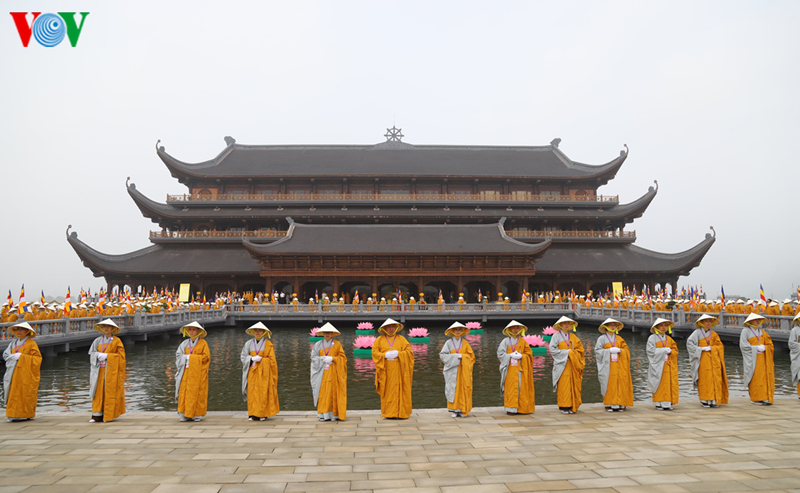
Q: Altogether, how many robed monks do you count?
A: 14